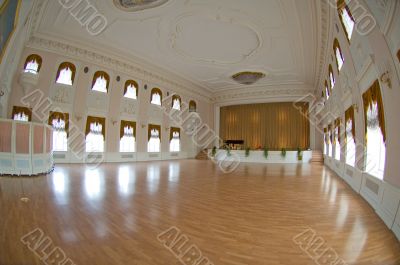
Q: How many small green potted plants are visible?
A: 6